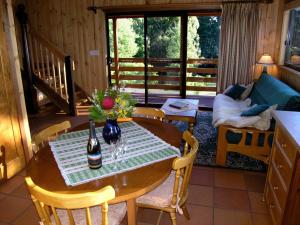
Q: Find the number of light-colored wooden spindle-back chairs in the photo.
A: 4